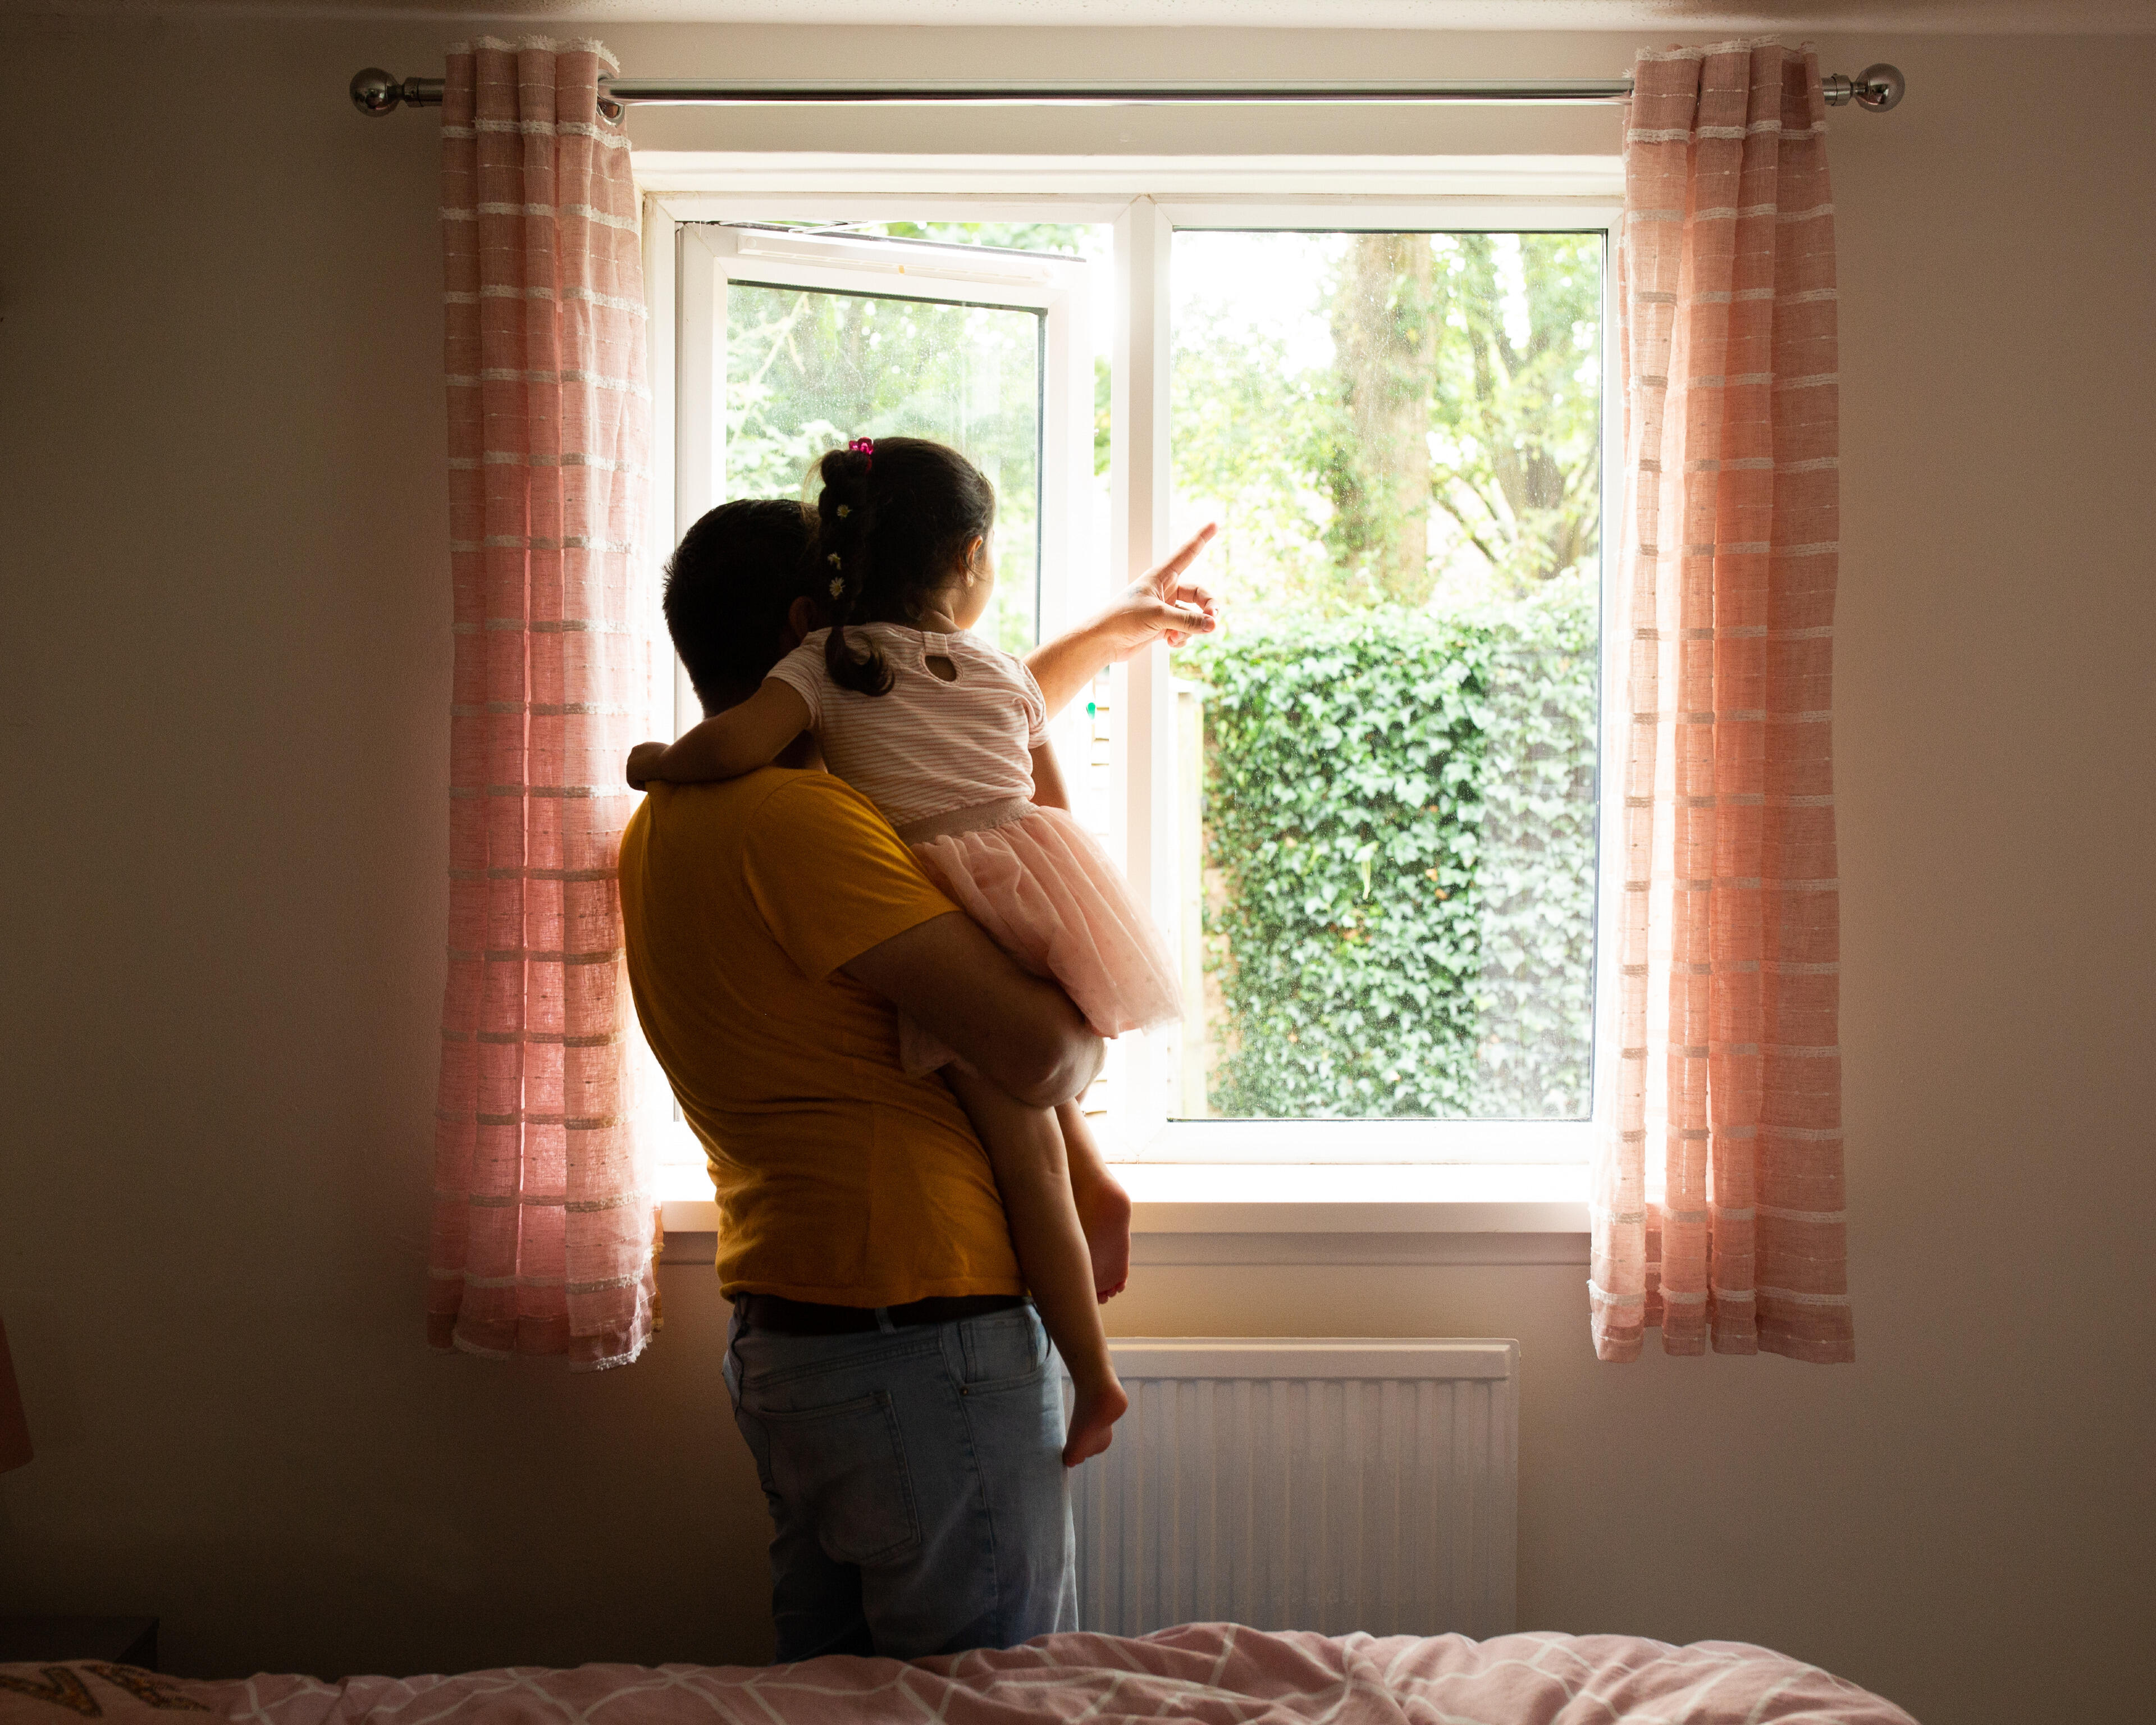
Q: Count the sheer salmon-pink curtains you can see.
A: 2